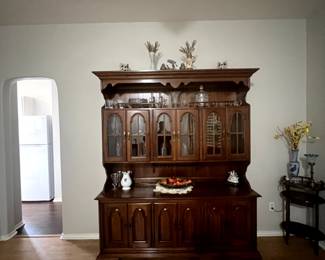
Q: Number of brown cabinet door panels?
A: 12